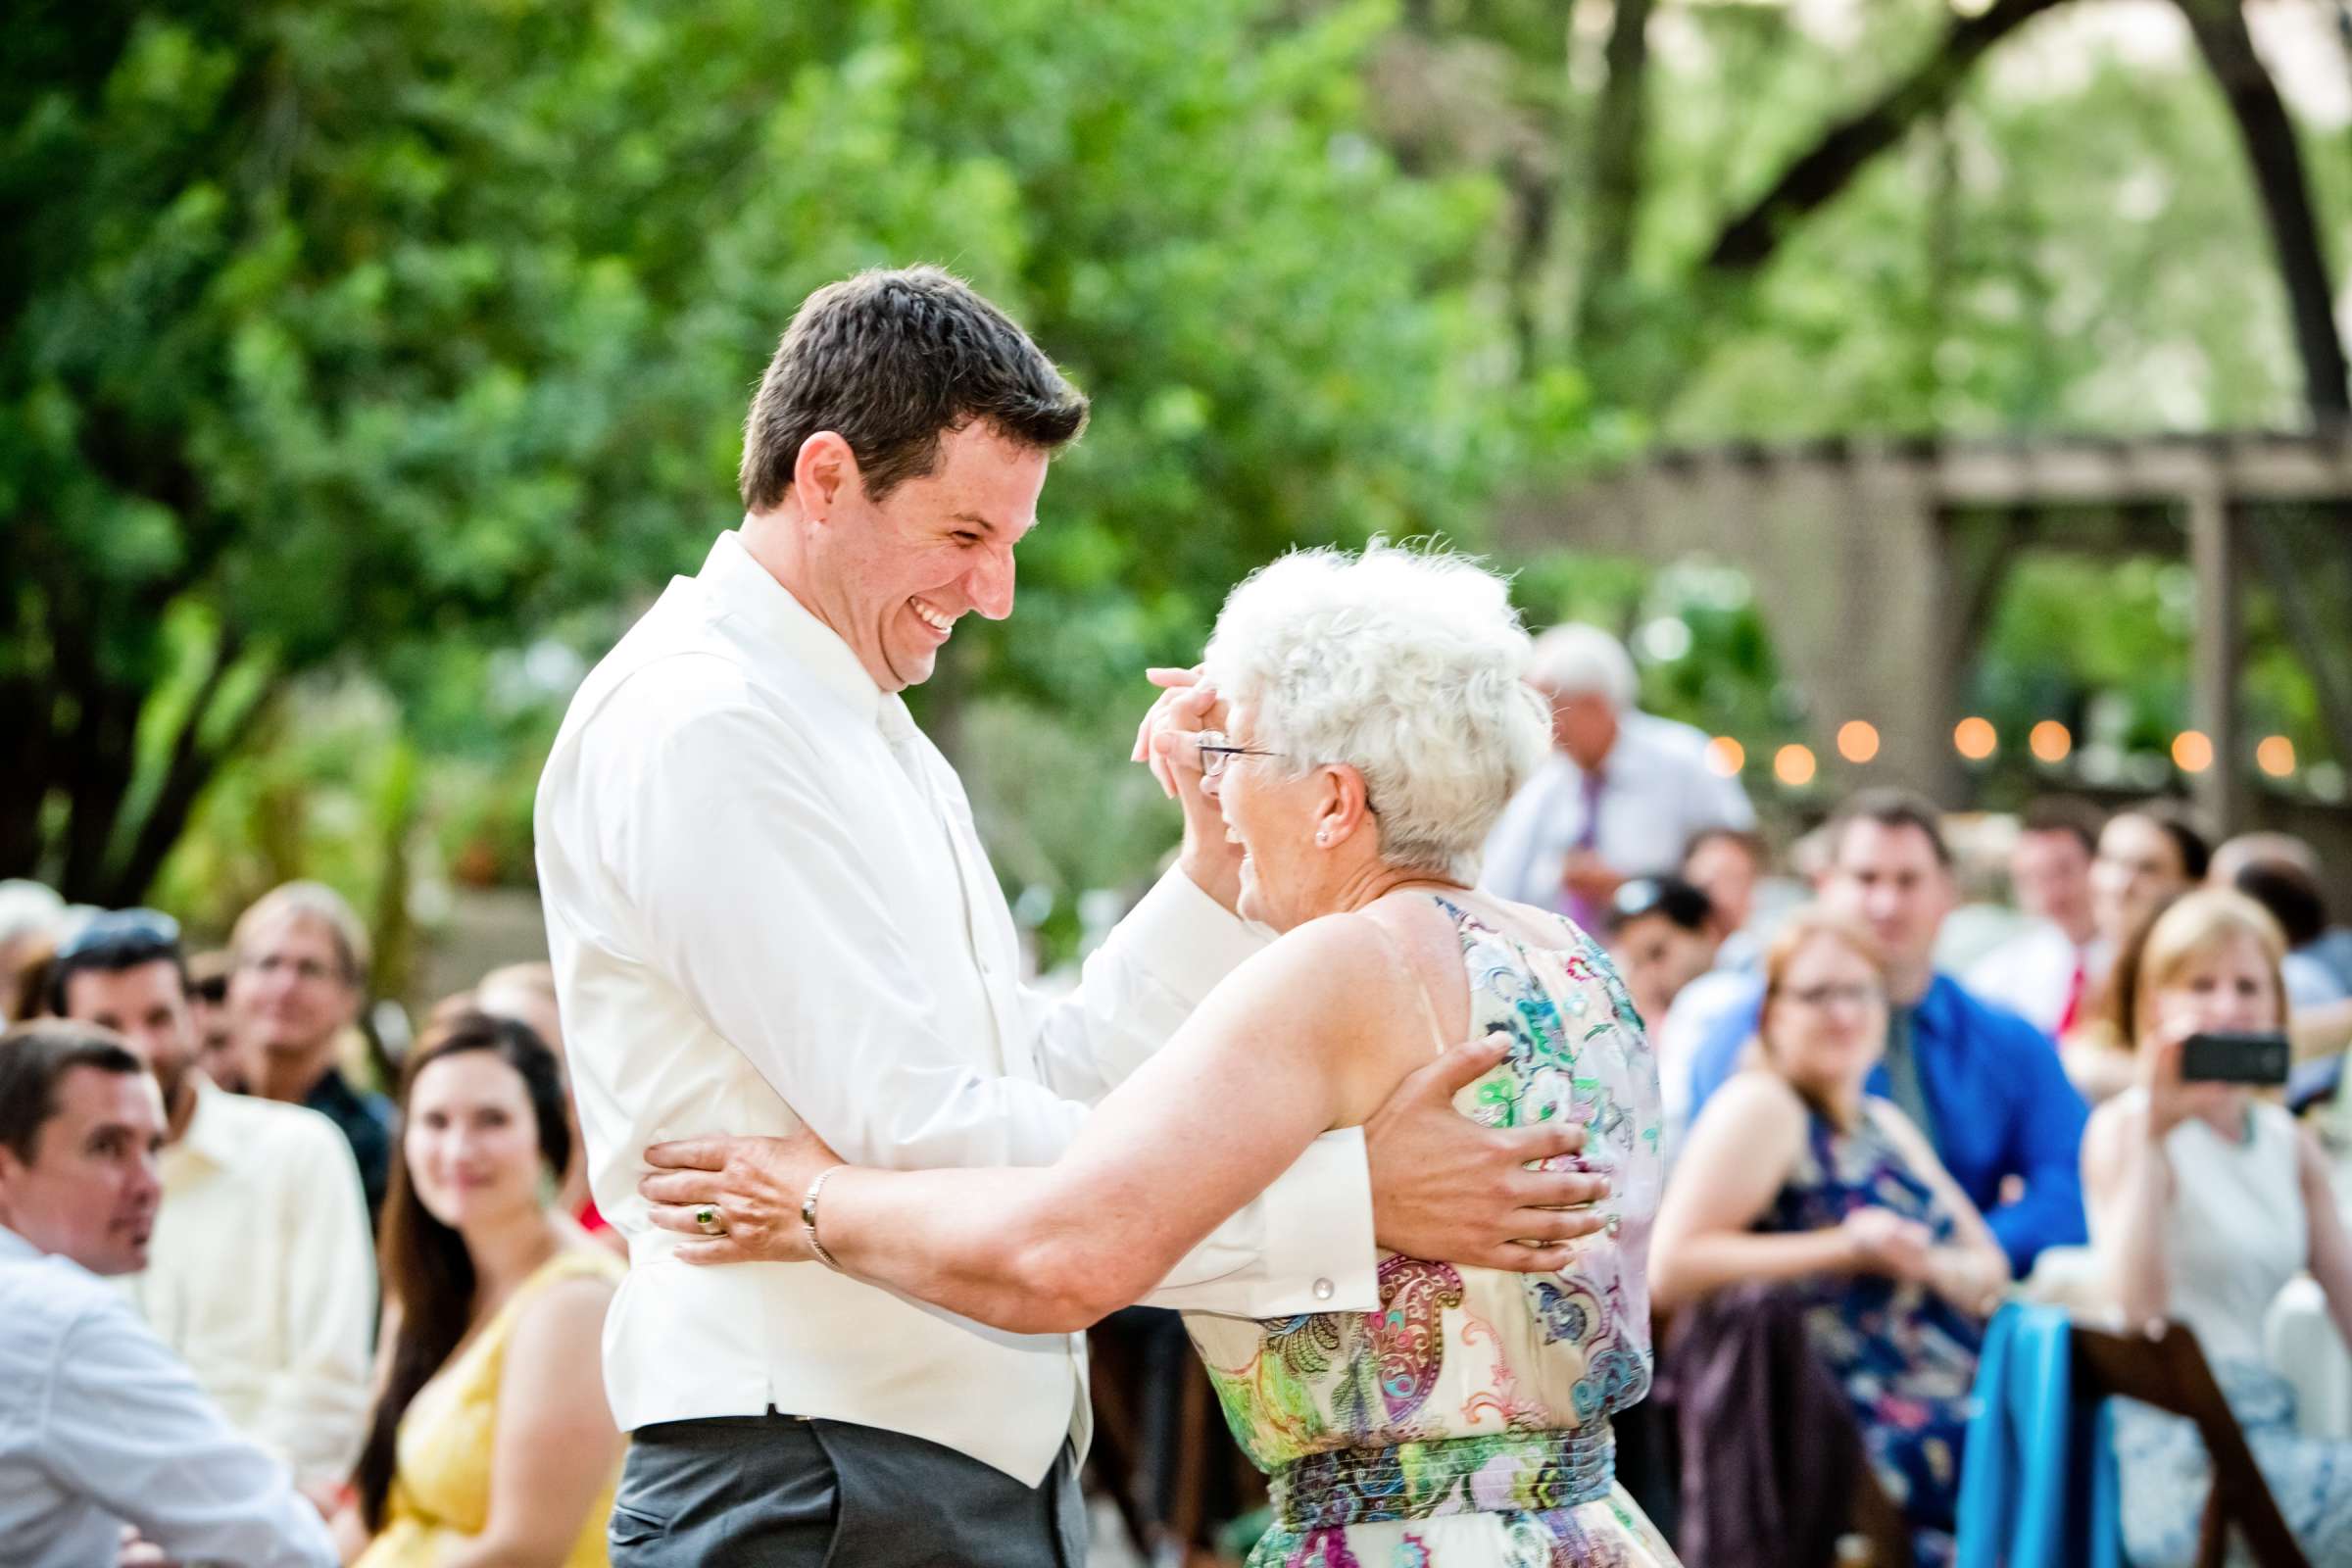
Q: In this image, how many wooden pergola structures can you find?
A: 1